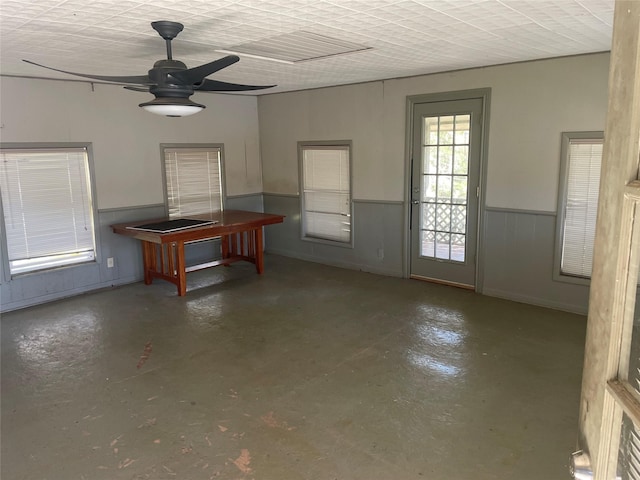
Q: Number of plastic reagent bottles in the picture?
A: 0